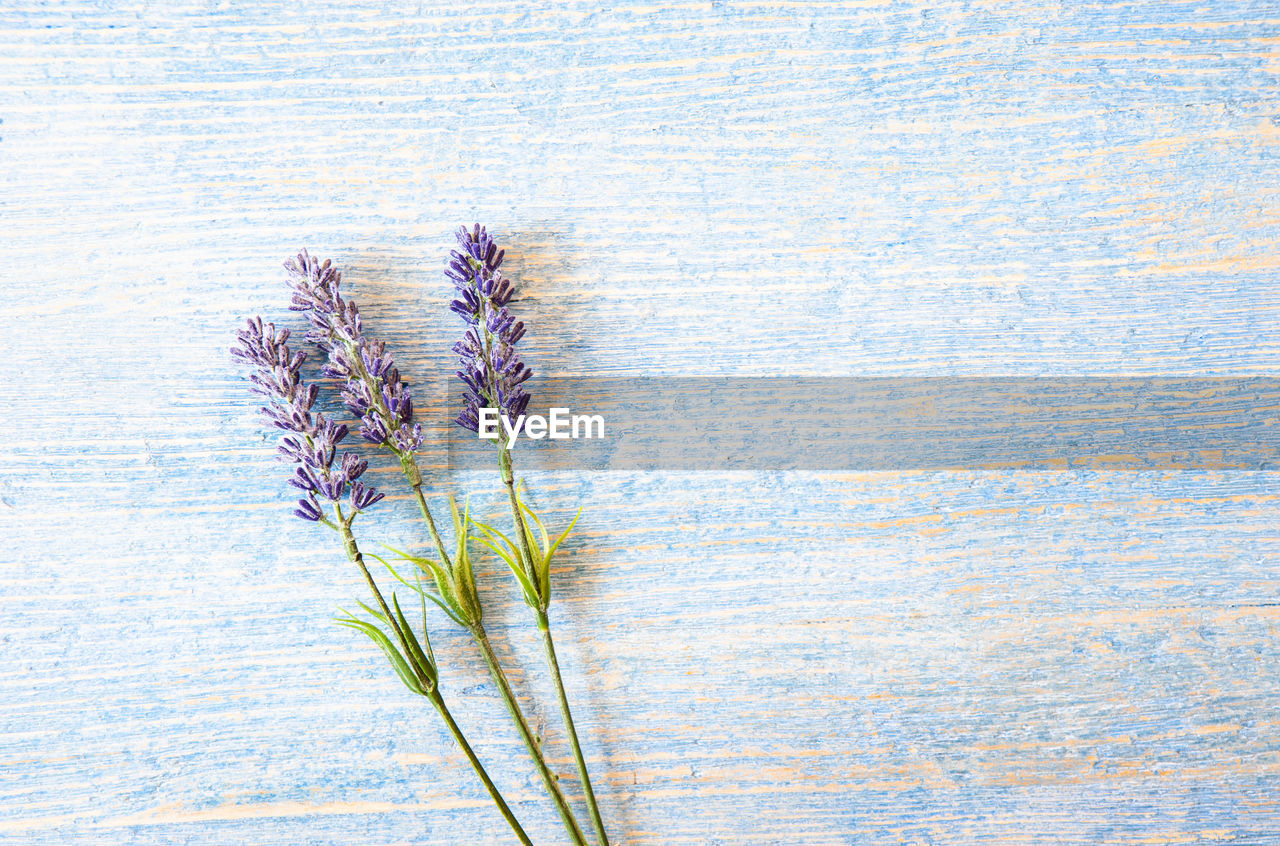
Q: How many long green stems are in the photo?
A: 3